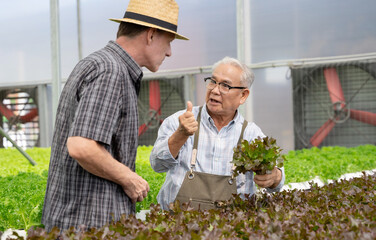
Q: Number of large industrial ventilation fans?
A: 3